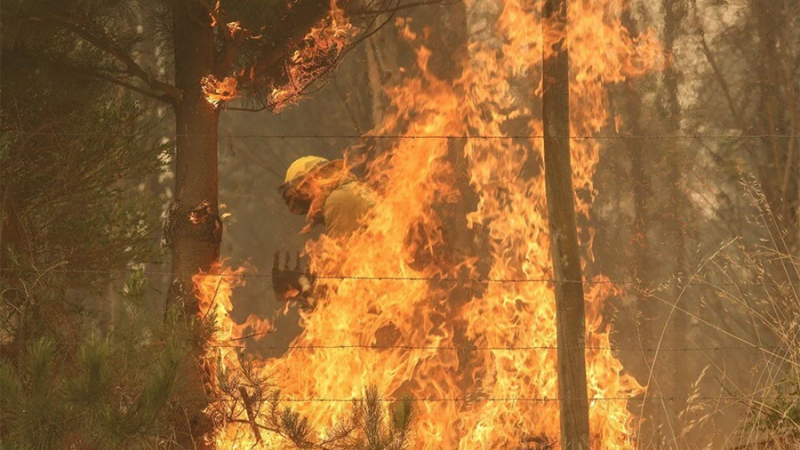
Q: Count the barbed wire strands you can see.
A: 4